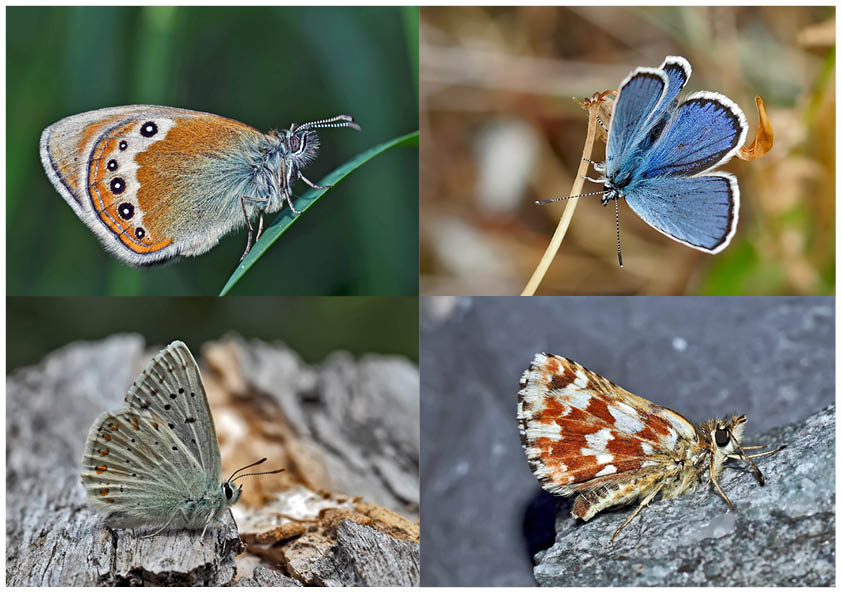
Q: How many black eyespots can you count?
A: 6